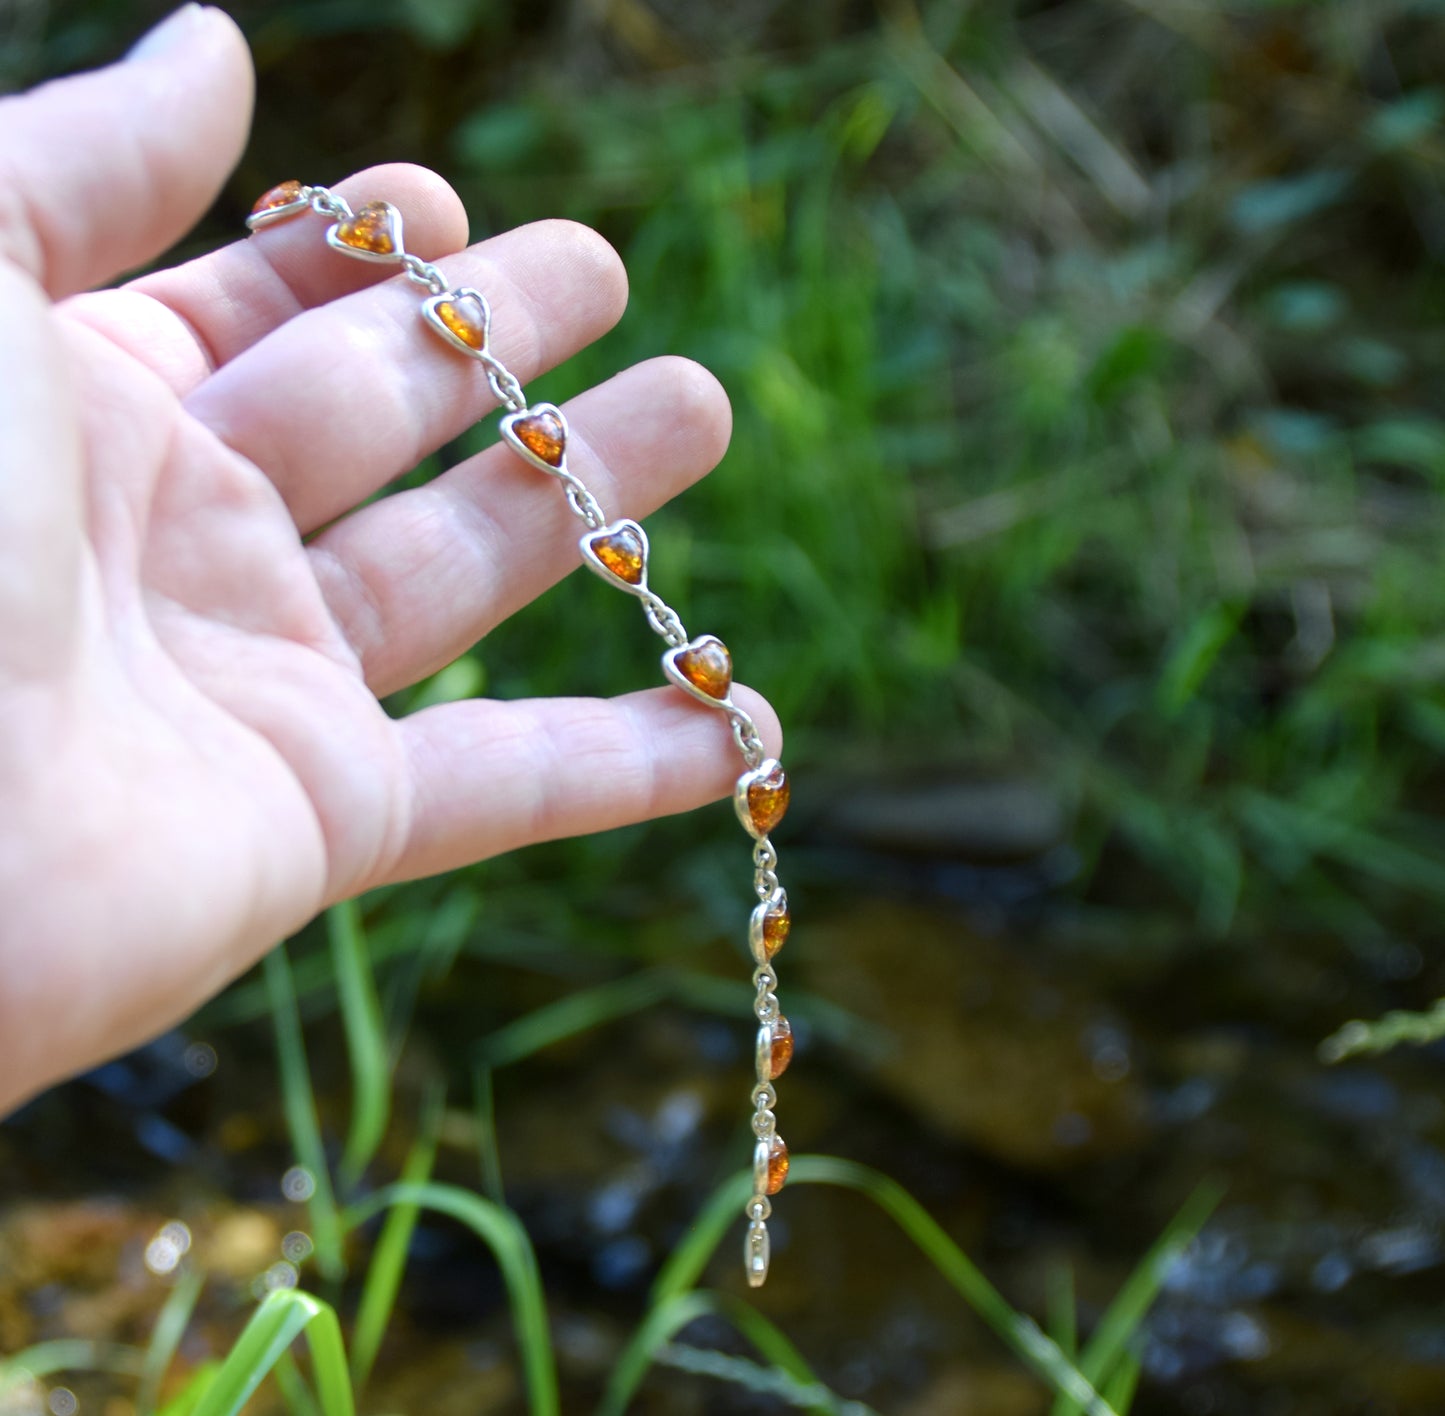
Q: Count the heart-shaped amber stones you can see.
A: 10